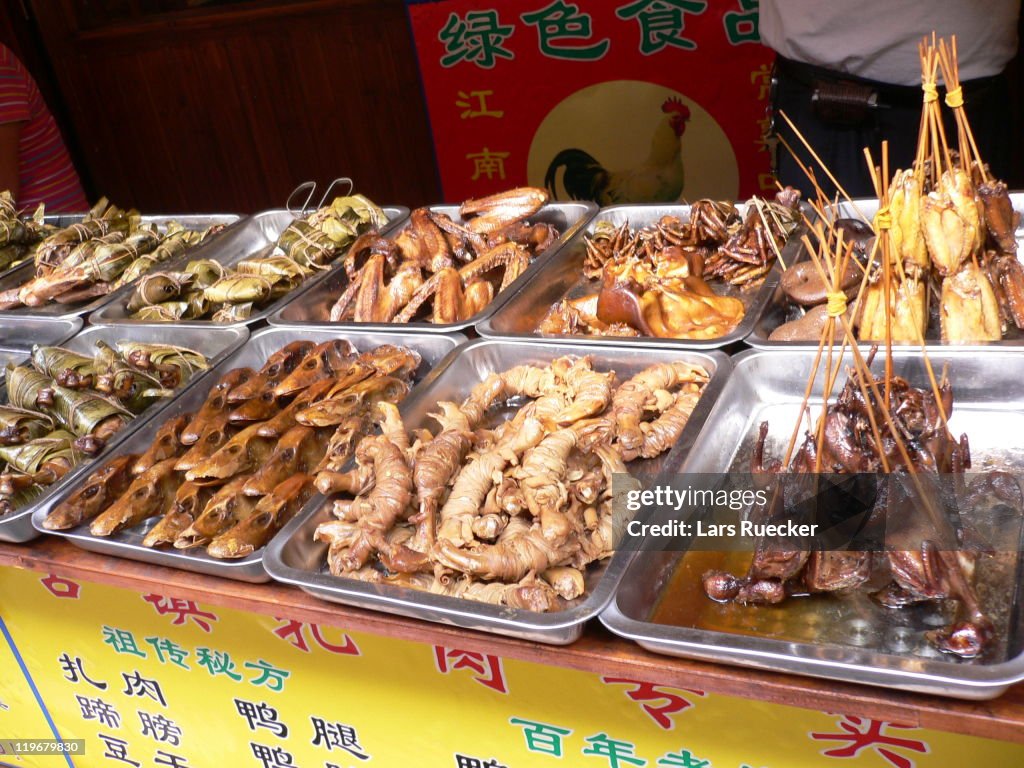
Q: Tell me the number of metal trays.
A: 11